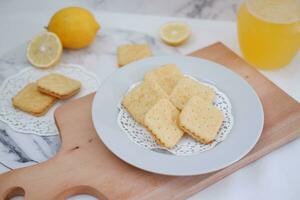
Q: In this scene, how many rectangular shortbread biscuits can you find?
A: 8